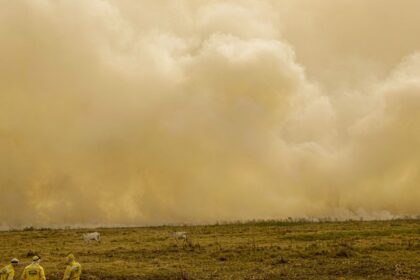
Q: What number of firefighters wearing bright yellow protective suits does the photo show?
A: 3